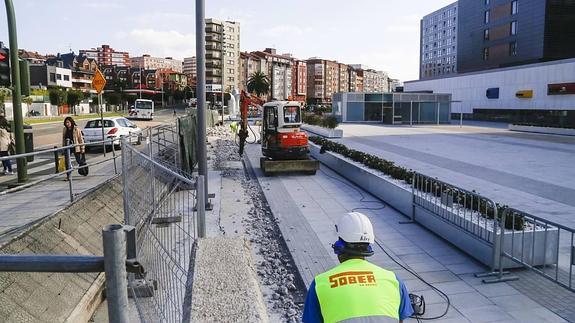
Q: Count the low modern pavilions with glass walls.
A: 1